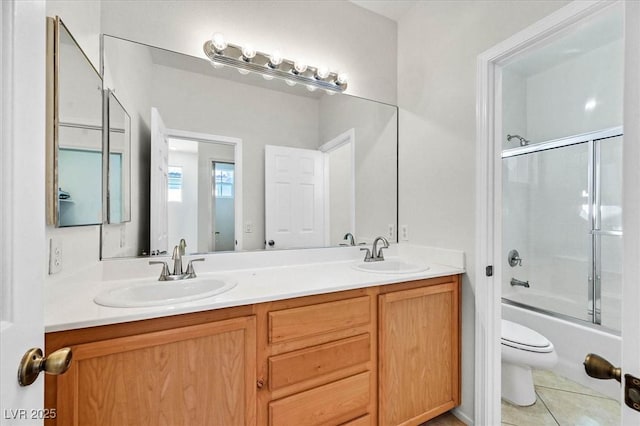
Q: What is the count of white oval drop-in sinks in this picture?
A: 2